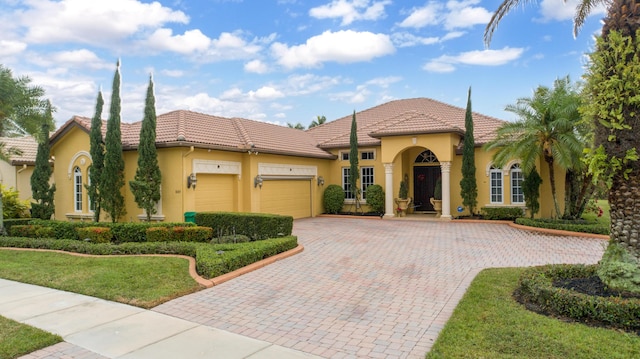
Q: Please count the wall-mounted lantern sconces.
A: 3